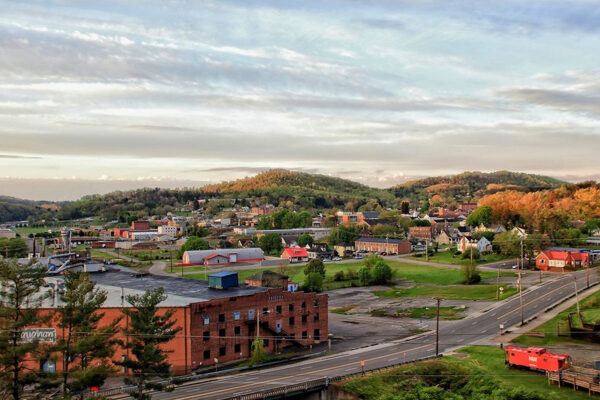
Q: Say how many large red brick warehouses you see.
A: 1